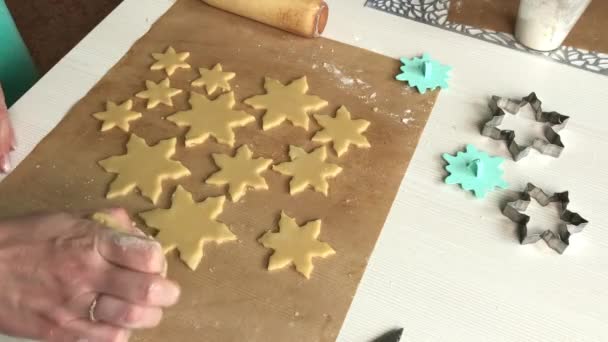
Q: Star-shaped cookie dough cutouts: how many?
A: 12